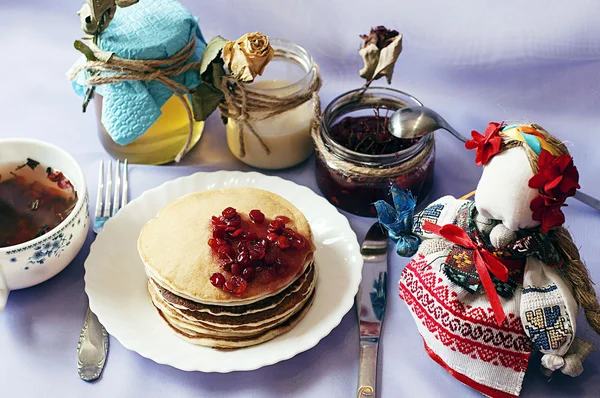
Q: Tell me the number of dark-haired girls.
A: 0